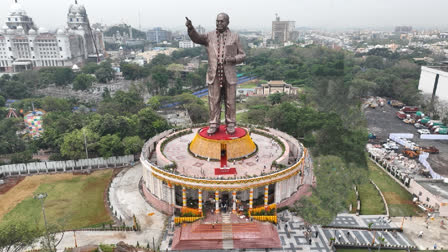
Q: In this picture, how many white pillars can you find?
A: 6